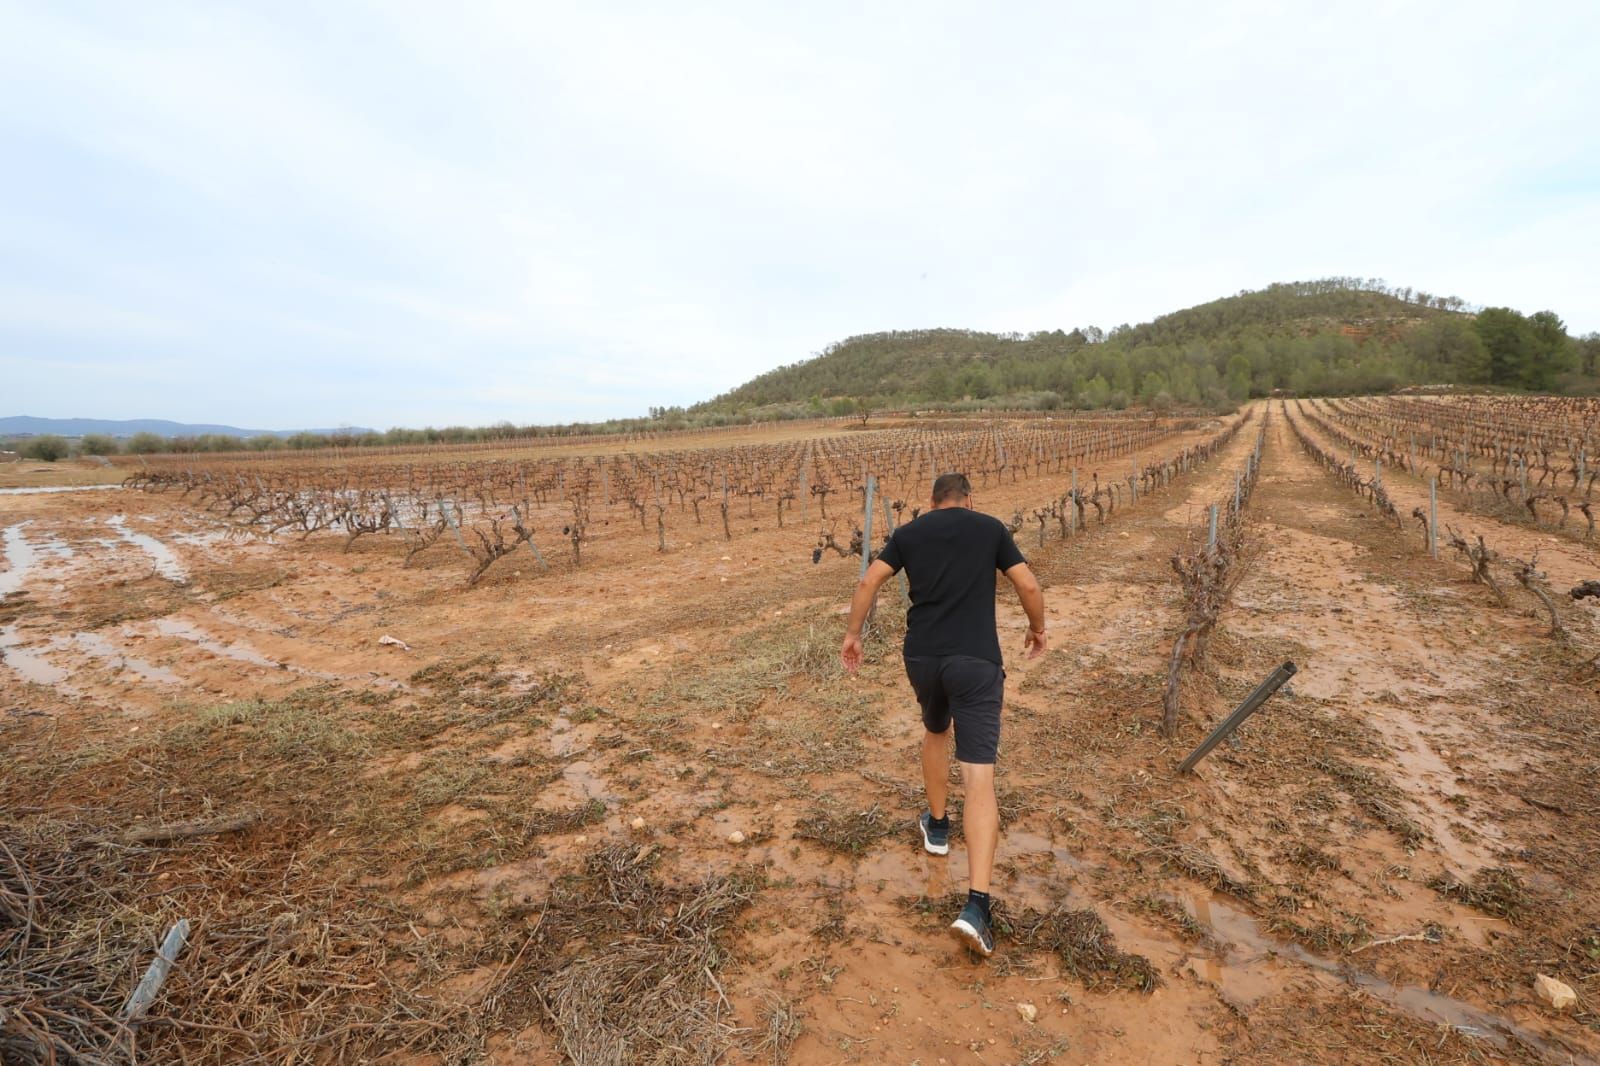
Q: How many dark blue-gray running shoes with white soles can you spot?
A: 2